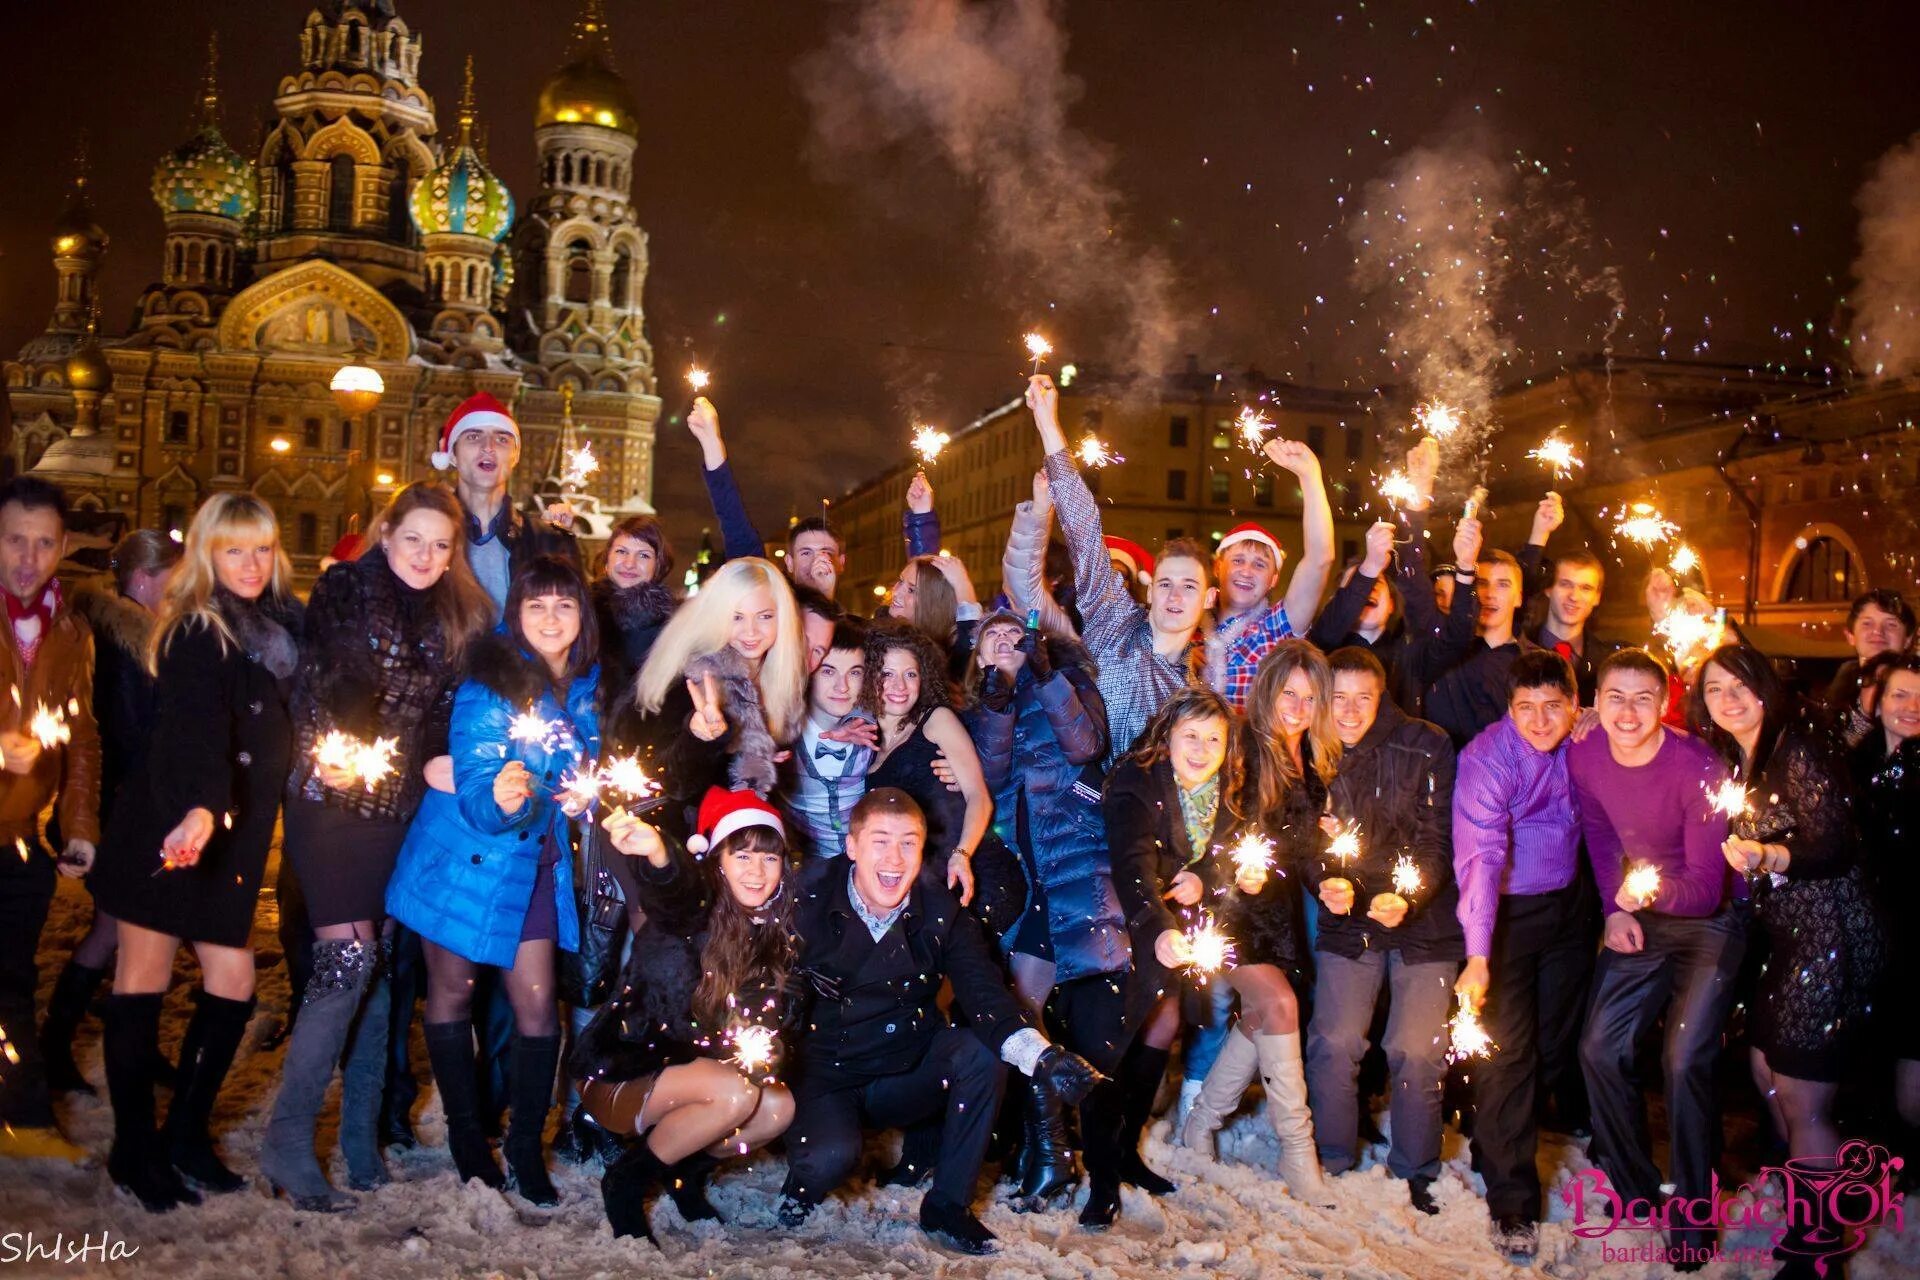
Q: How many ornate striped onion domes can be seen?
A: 2